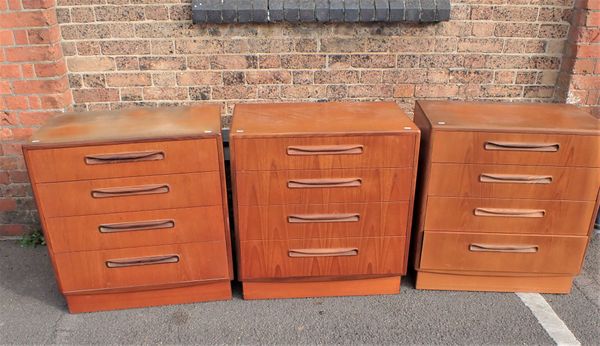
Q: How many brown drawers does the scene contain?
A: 12